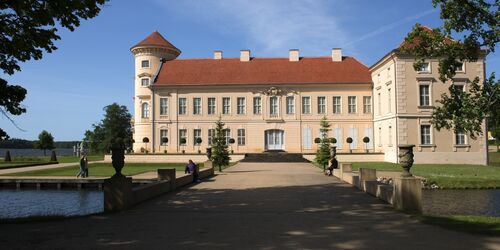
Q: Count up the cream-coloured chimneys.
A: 4